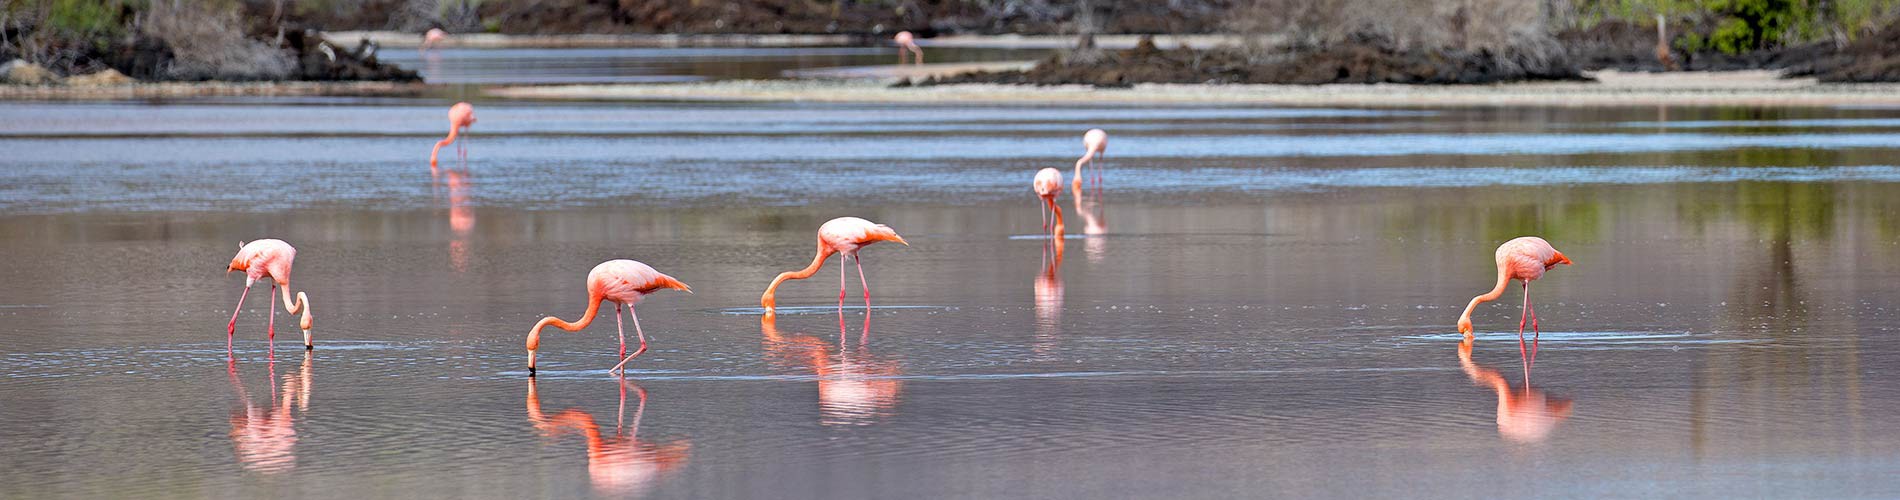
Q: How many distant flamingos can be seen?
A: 2